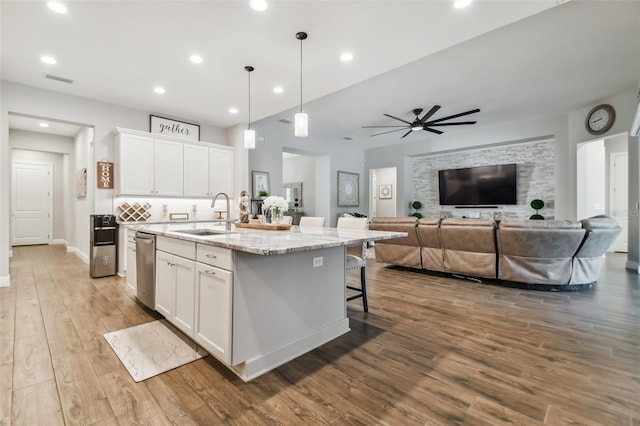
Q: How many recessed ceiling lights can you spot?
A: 10